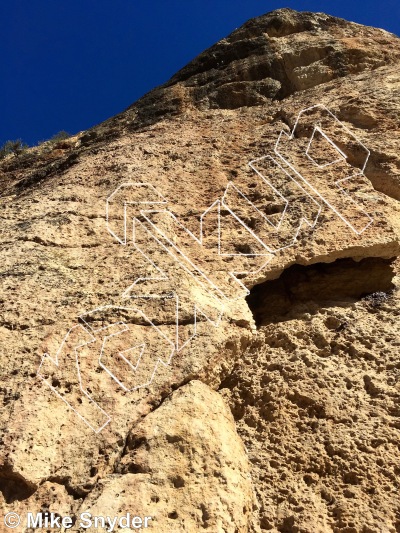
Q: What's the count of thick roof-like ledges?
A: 1